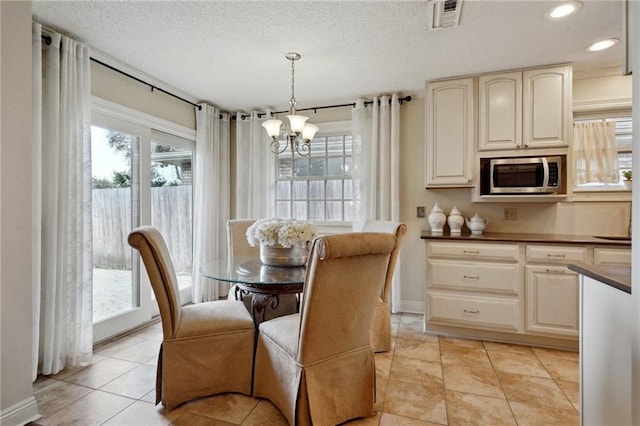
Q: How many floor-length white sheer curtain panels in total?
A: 4